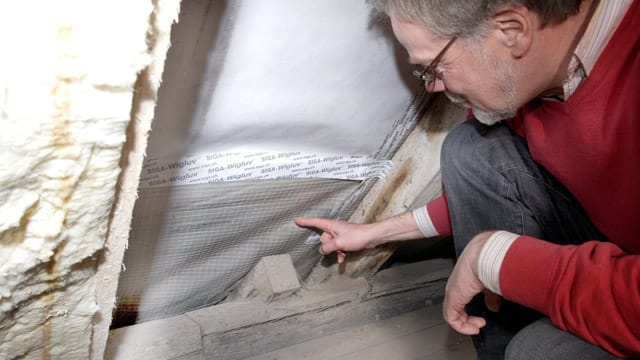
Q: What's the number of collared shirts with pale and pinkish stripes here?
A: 1